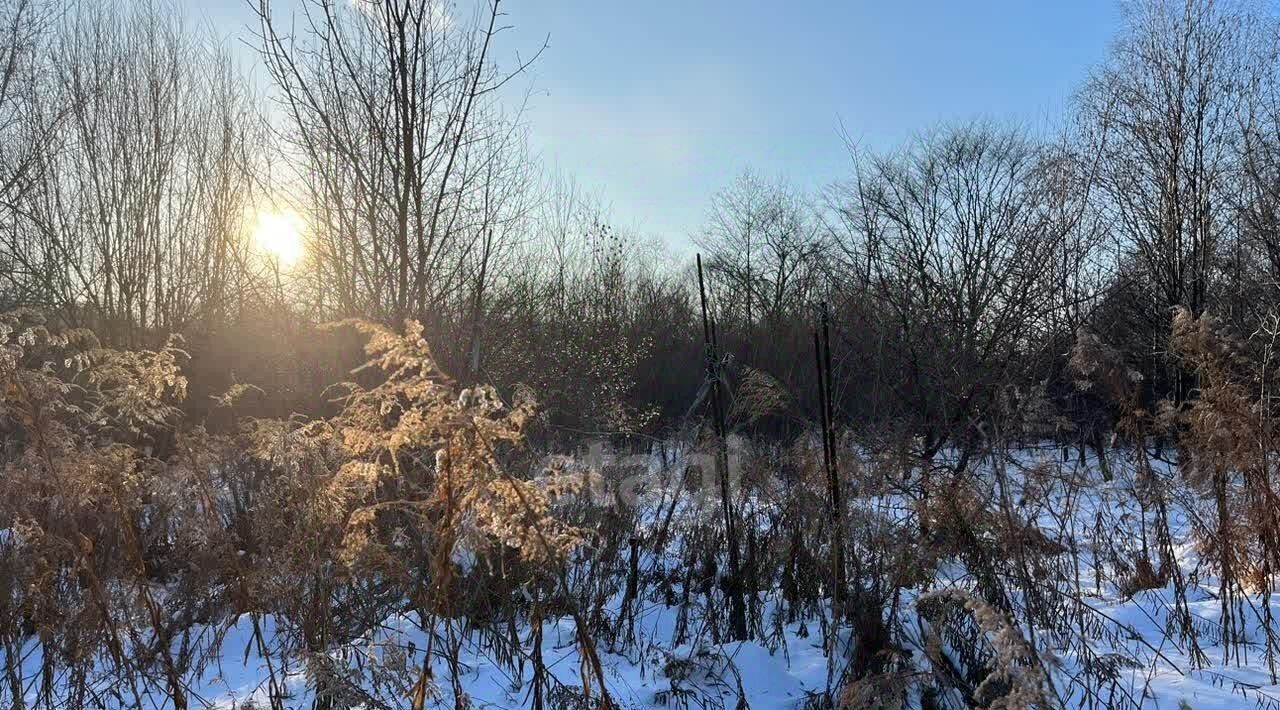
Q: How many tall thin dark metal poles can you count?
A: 4